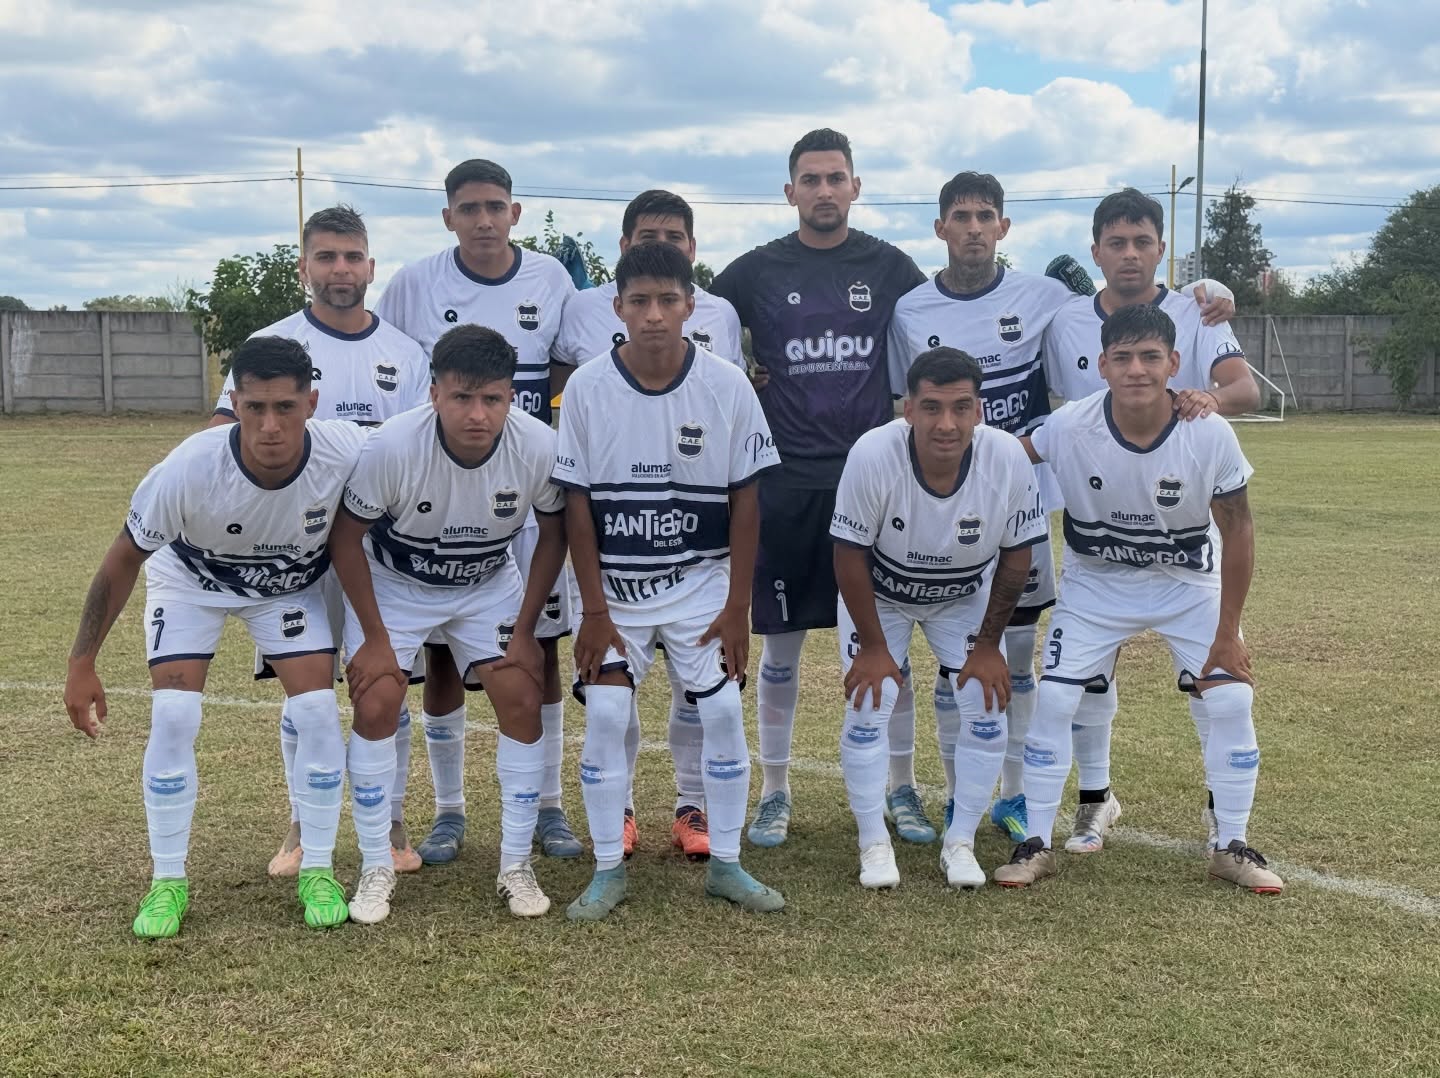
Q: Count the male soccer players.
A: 11